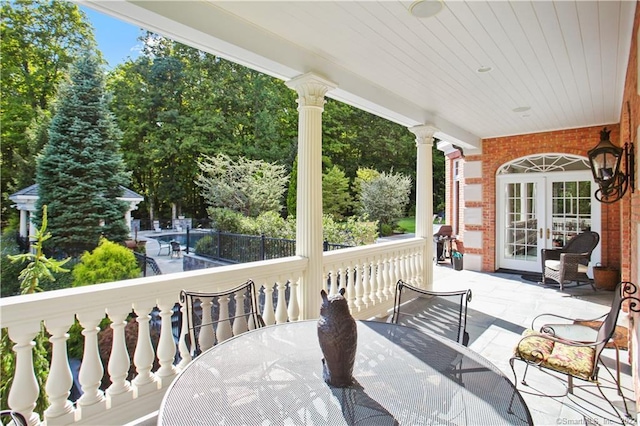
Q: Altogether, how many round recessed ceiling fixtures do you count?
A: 3